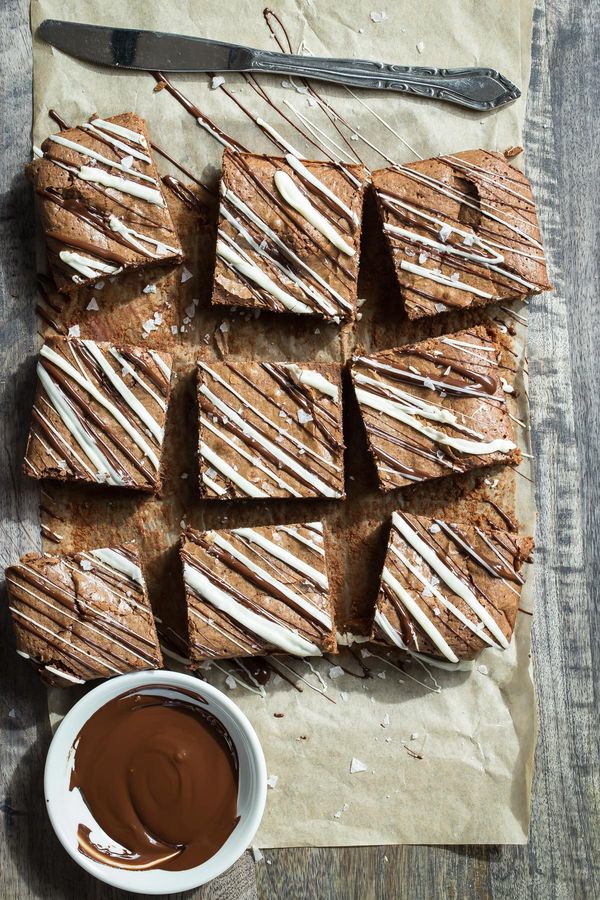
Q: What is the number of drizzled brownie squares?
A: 9